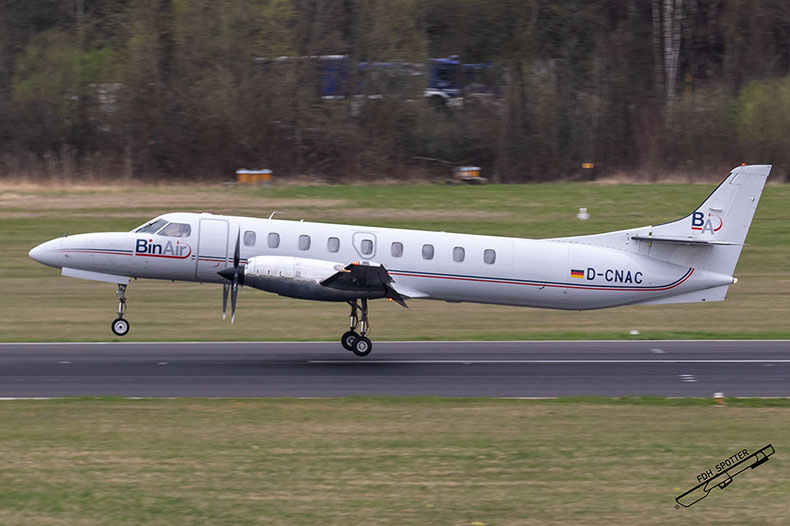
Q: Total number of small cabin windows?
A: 9